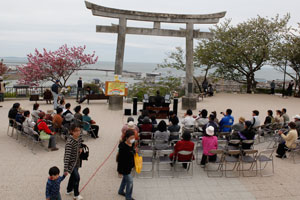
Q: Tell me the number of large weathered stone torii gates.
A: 1